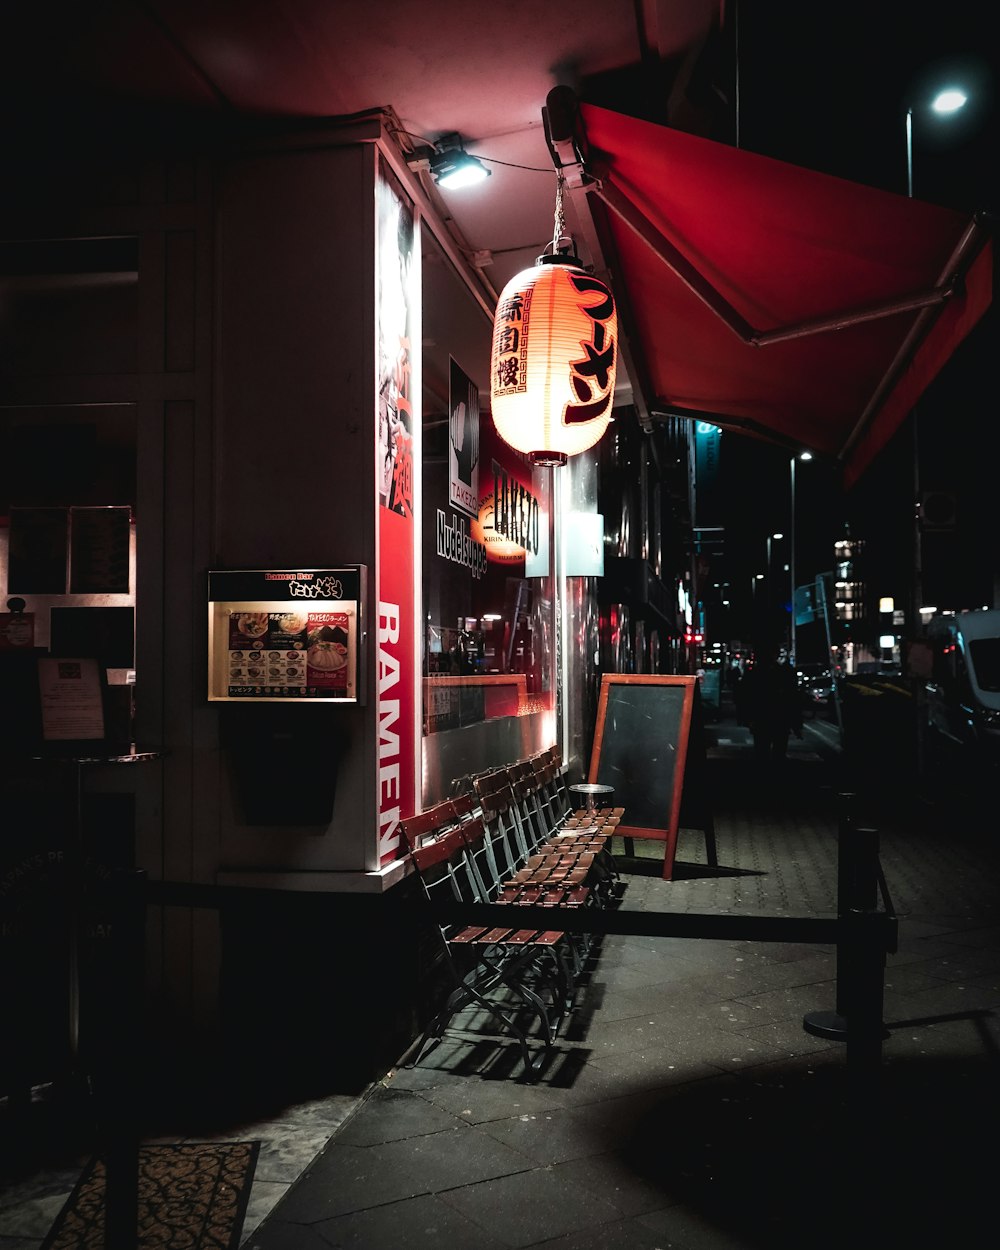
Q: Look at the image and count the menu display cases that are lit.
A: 1